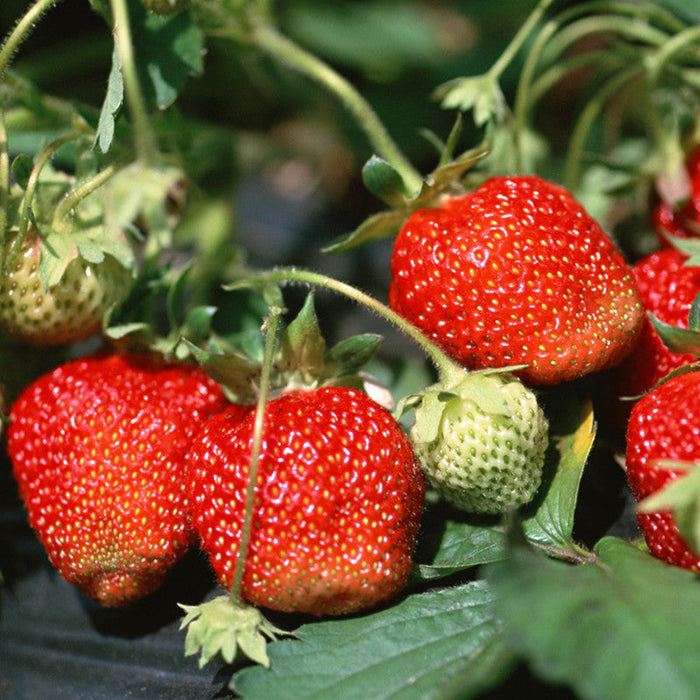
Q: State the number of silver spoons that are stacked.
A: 0